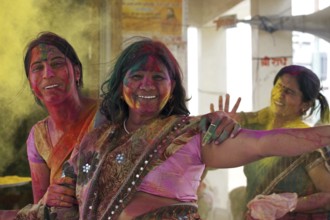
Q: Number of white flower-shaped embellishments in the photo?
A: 2